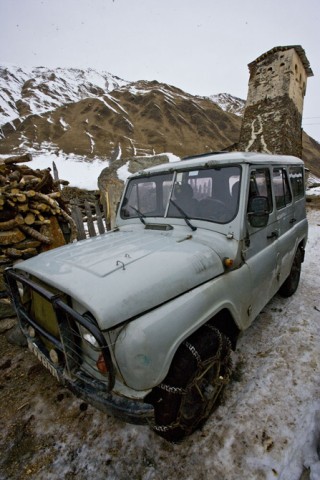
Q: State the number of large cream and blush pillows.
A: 0